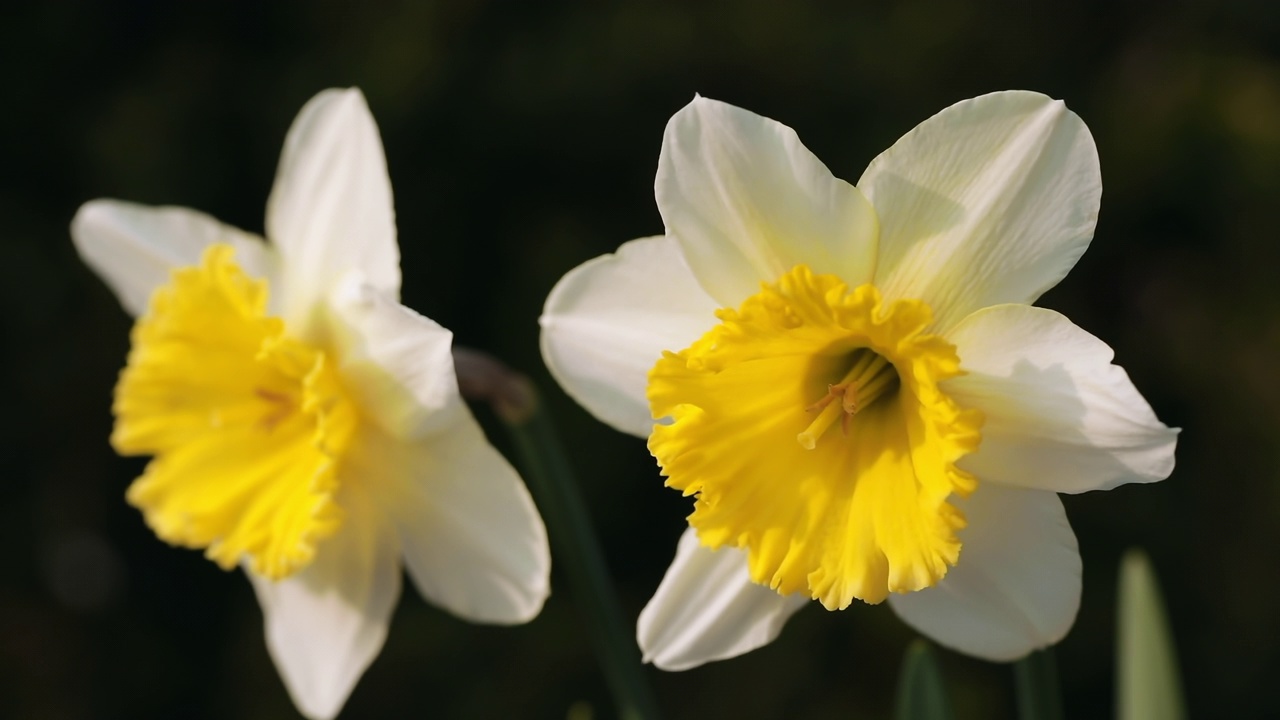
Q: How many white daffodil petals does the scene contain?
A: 11